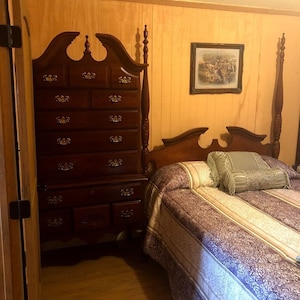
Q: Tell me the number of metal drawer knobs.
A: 15